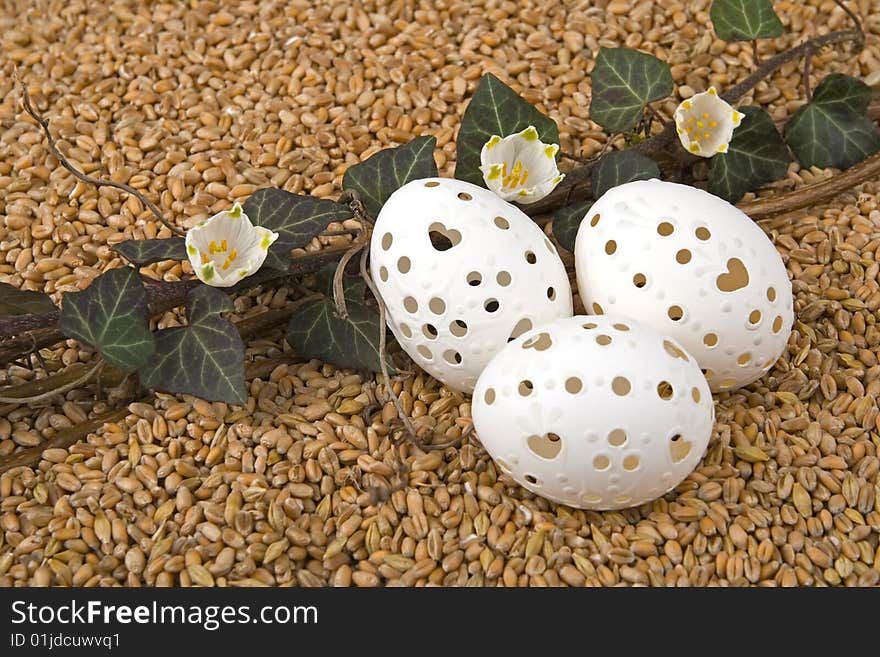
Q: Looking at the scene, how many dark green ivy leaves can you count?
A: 14